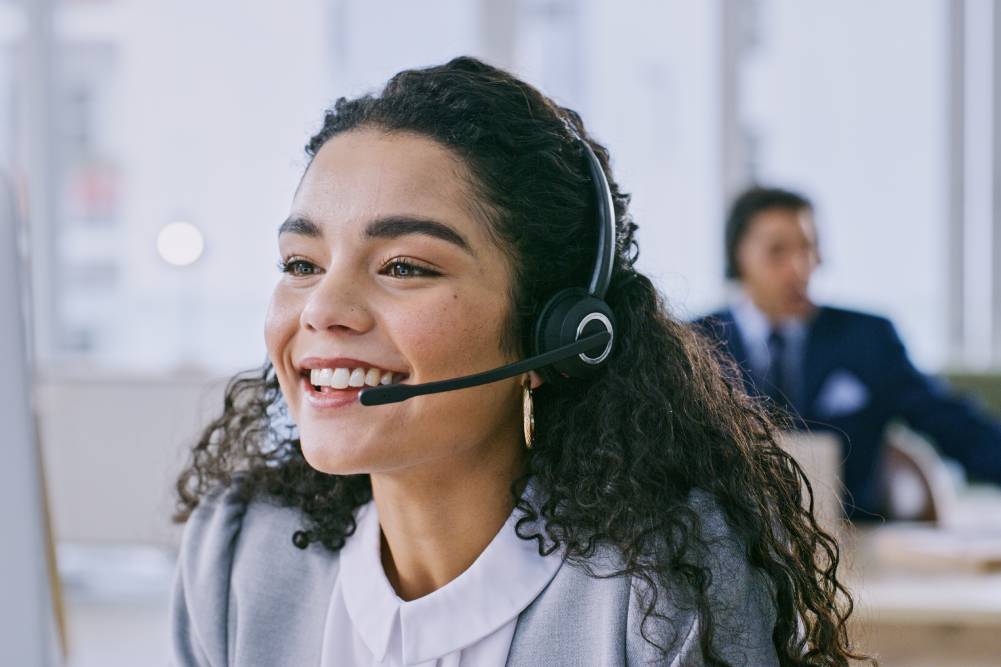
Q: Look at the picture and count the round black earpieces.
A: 1